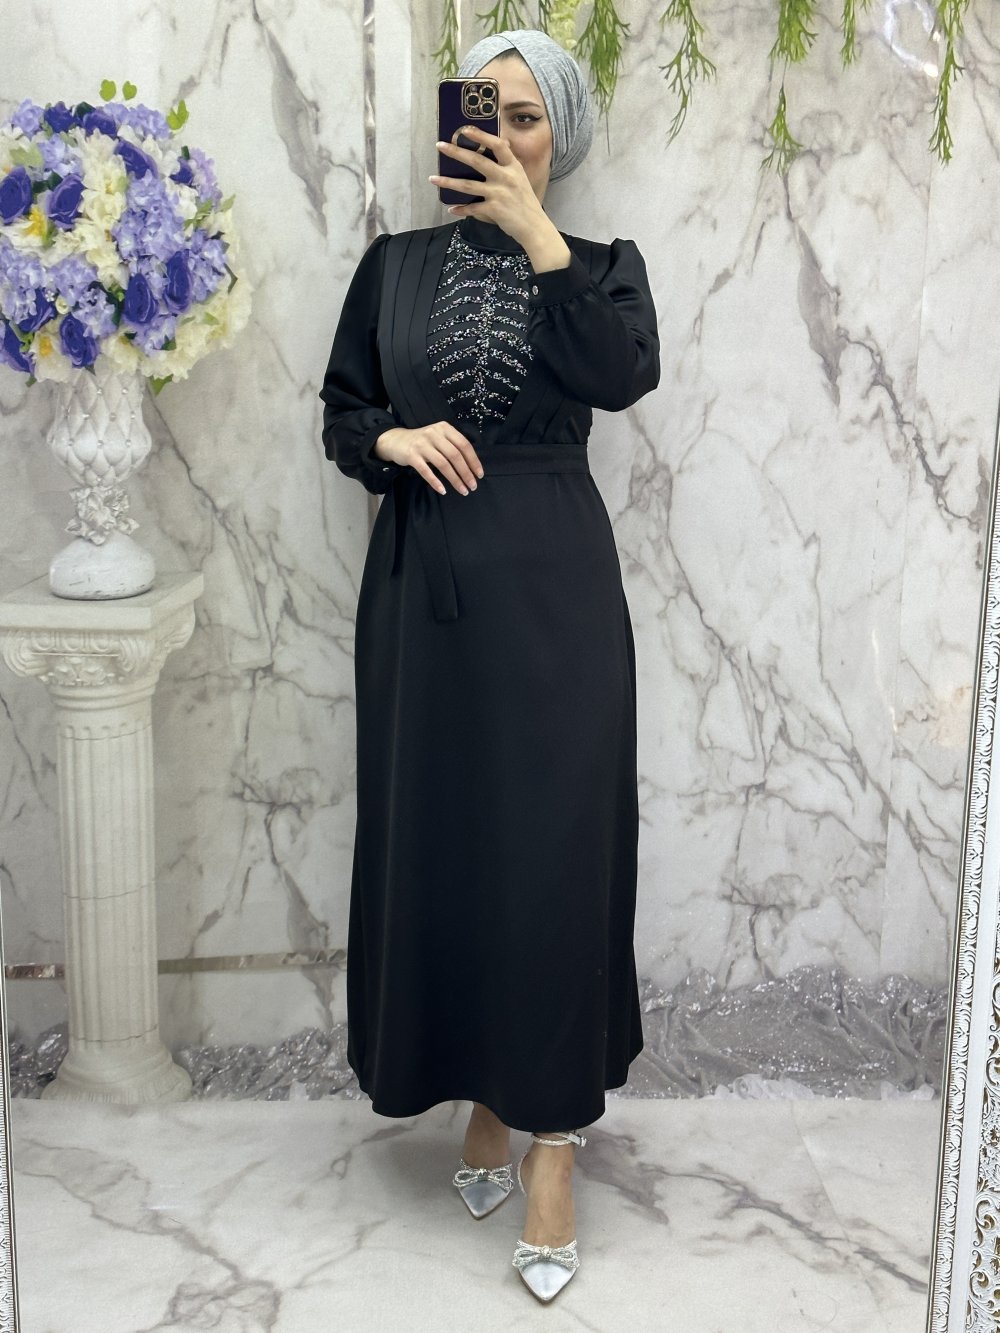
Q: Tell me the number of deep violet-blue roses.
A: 11